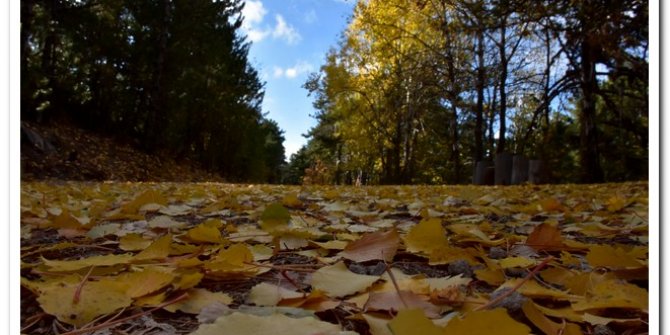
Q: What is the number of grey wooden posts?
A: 4